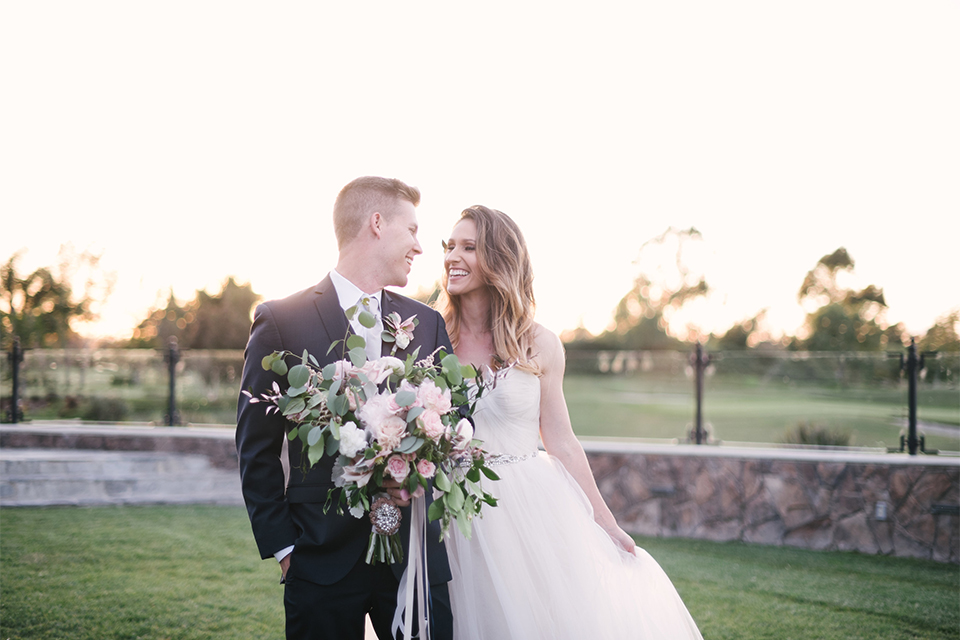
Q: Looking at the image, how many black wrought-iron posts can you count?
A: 4